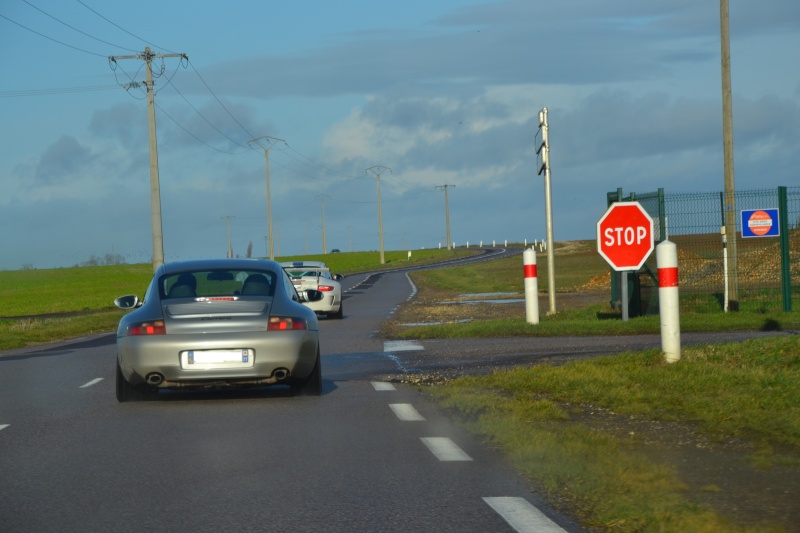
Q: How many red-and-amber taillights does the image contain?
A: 2